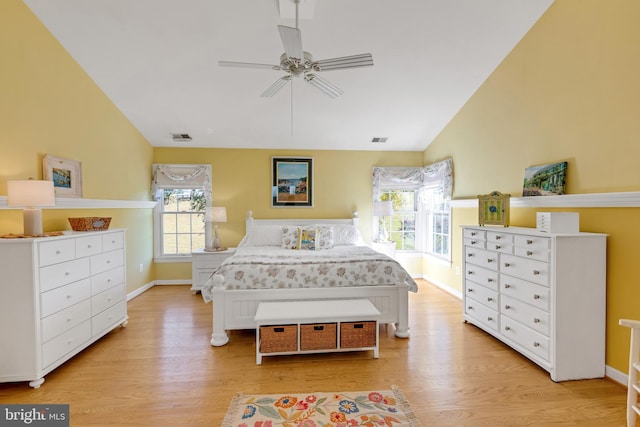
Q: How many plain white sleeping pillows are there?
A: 2